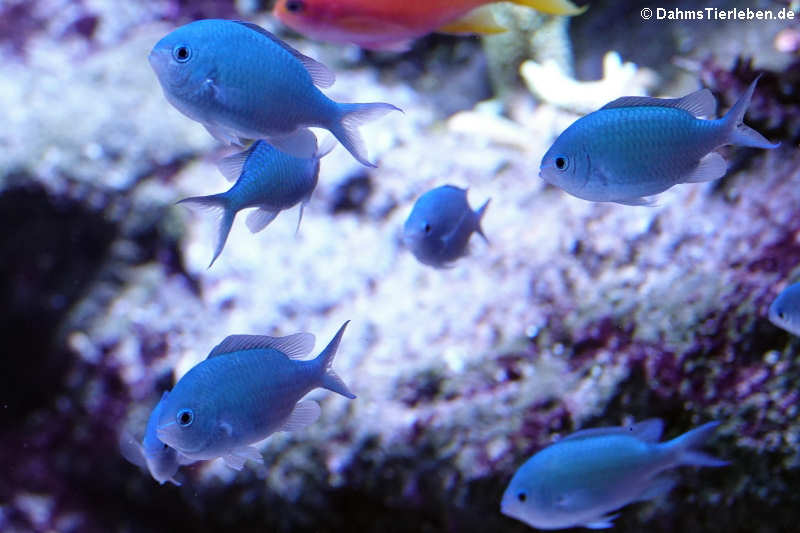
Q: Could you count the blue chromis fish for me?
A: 8